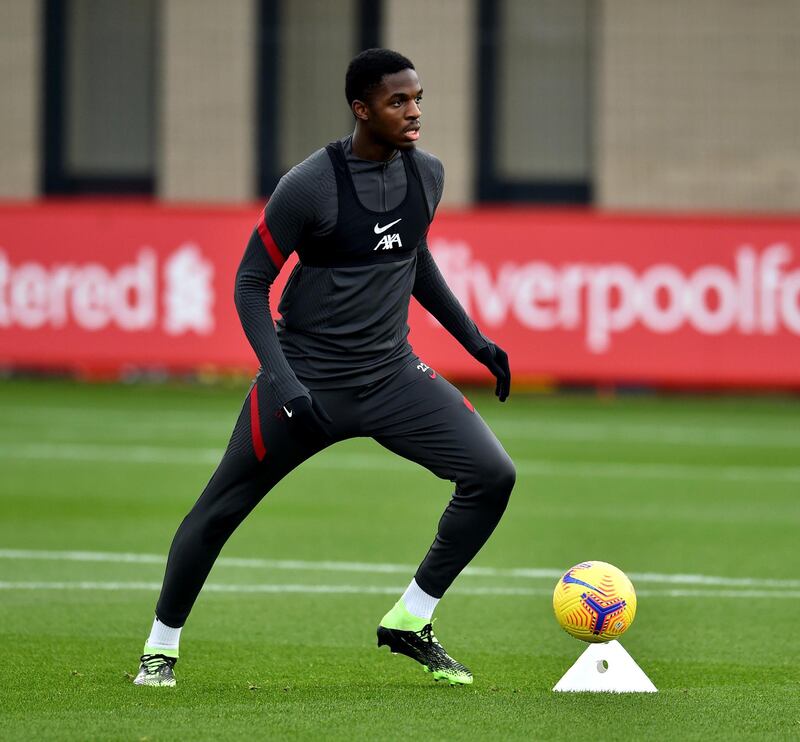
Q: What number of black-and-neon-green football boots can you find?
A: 2